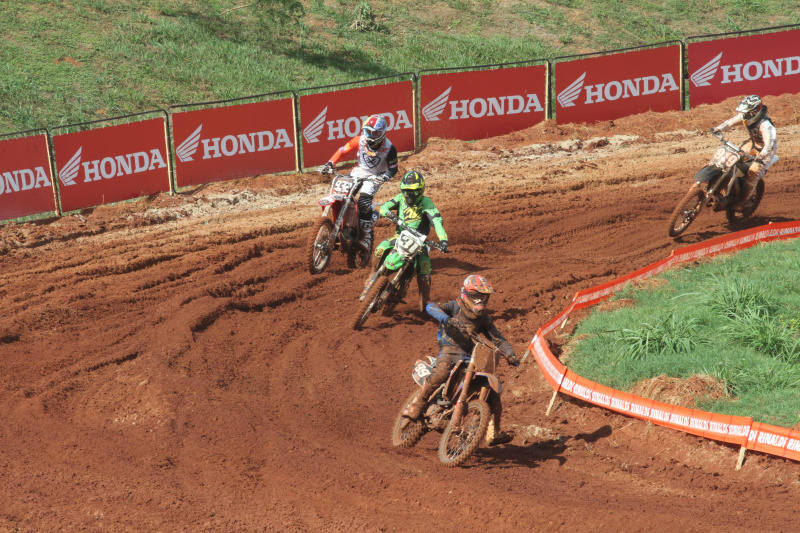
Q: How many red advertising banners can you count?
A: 7